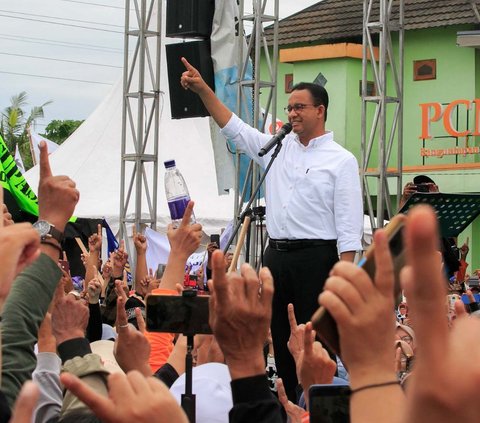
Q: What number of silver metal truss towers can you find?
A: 3